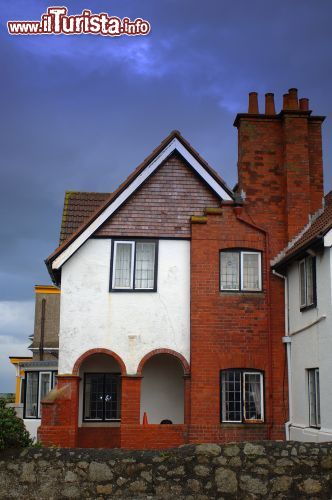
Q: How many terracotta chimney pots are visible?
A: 5